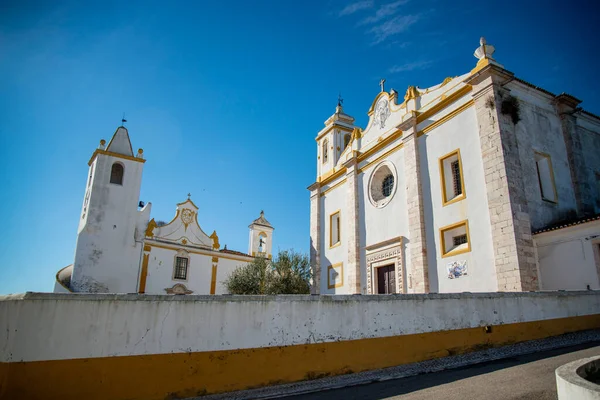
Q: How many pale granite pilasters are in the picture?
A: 4